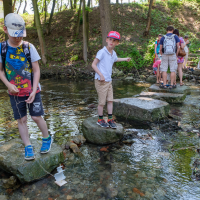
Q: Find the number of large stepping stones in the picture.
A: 5